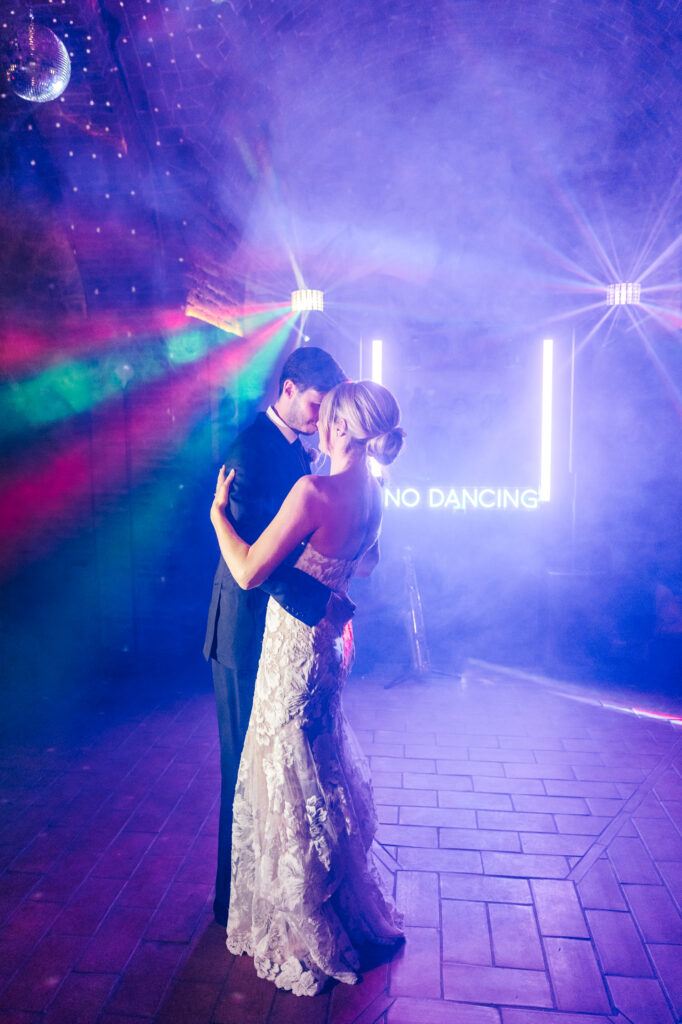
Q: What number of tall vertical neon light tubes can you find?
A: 2